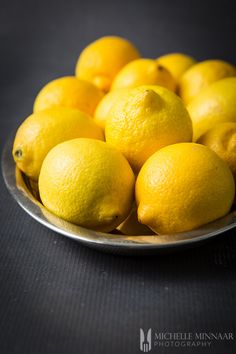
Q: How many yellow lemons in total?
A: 12